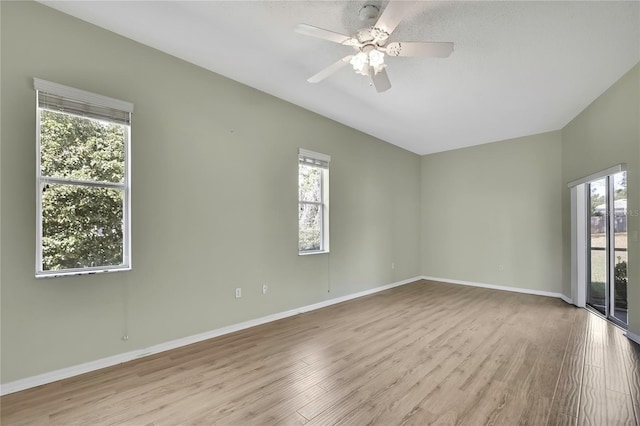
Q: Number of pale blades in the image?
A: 5